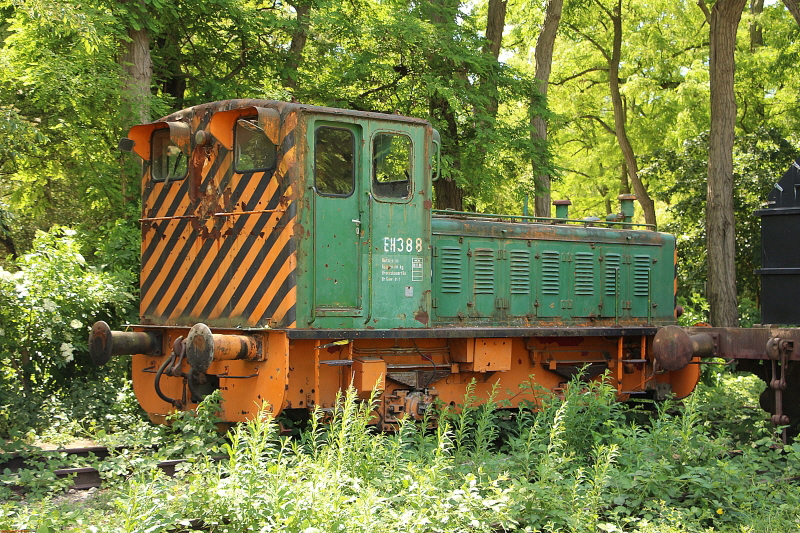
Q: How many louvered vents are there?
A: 7